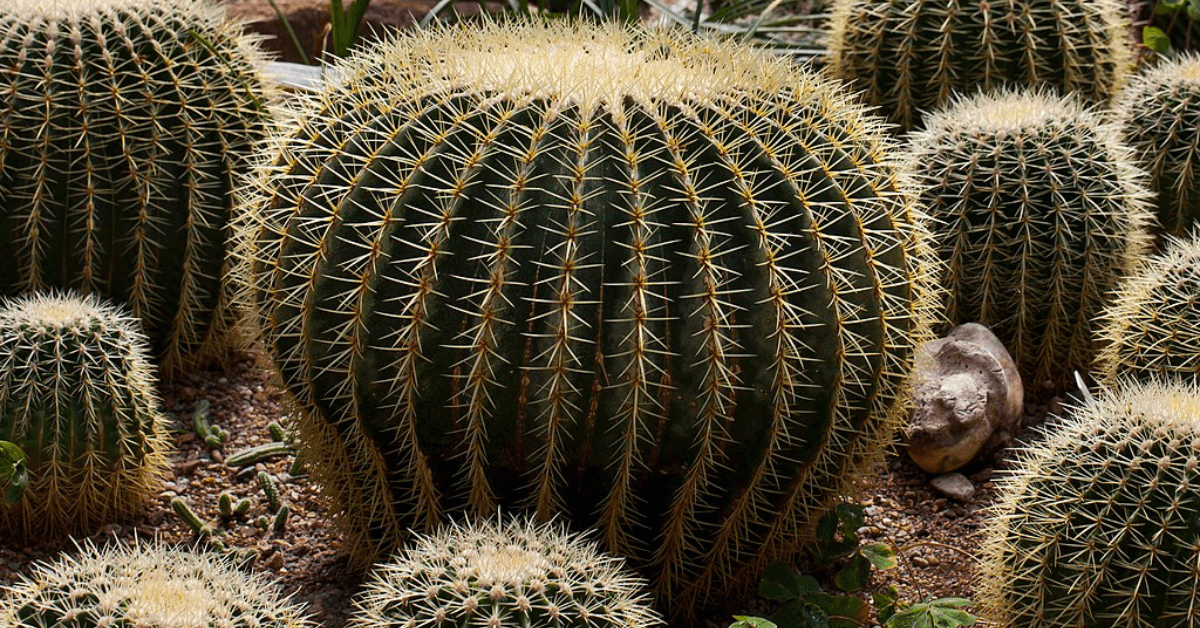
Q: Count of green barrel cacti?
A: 10